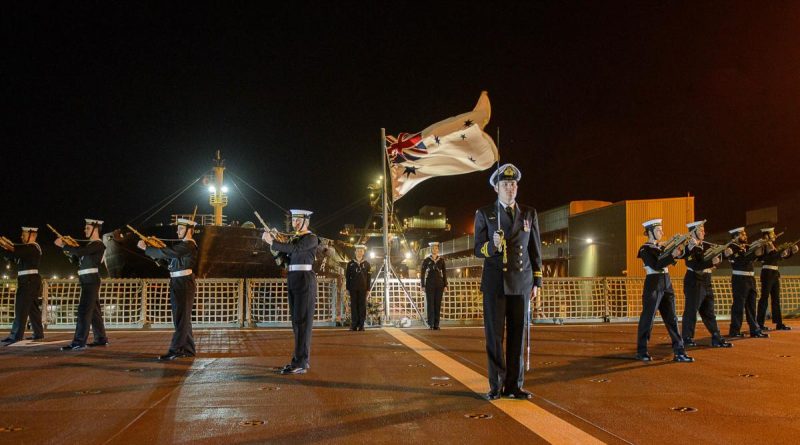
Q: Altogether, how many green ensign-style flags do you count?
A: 0